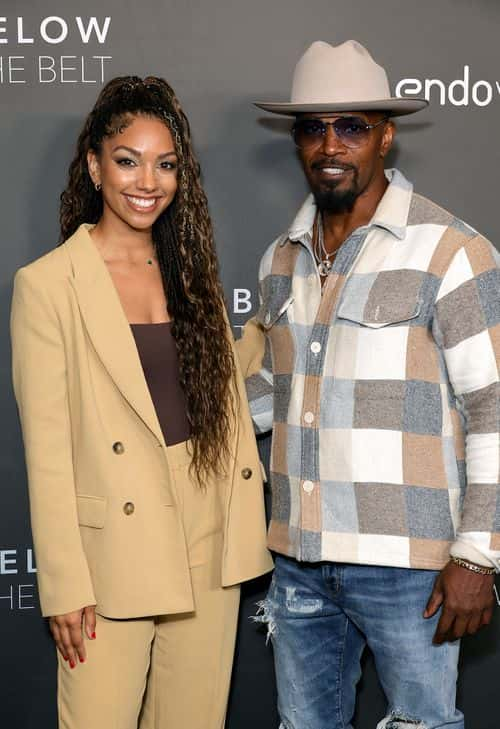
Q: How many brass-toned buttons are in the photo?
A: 3